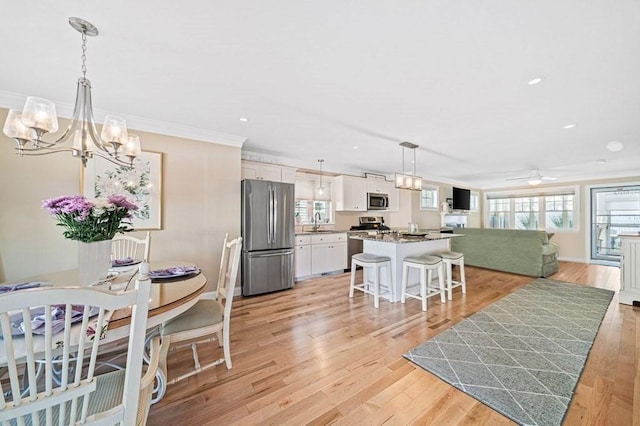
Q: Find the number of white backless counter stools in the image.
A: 3